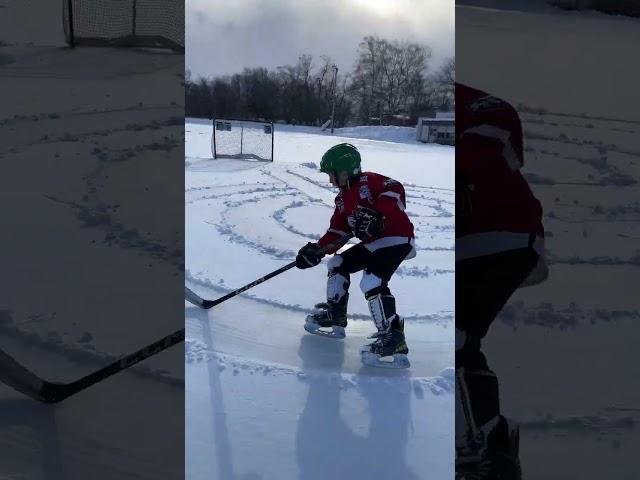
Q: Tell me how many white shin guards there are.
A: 2